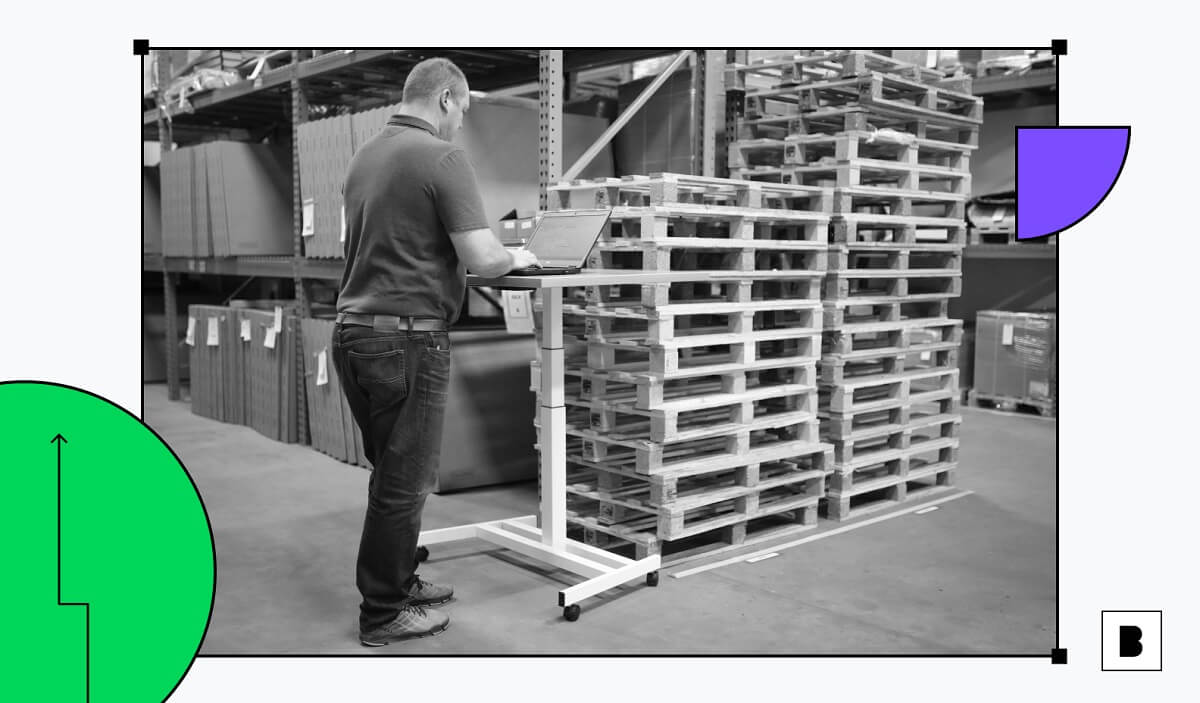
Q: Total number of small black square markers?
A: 3